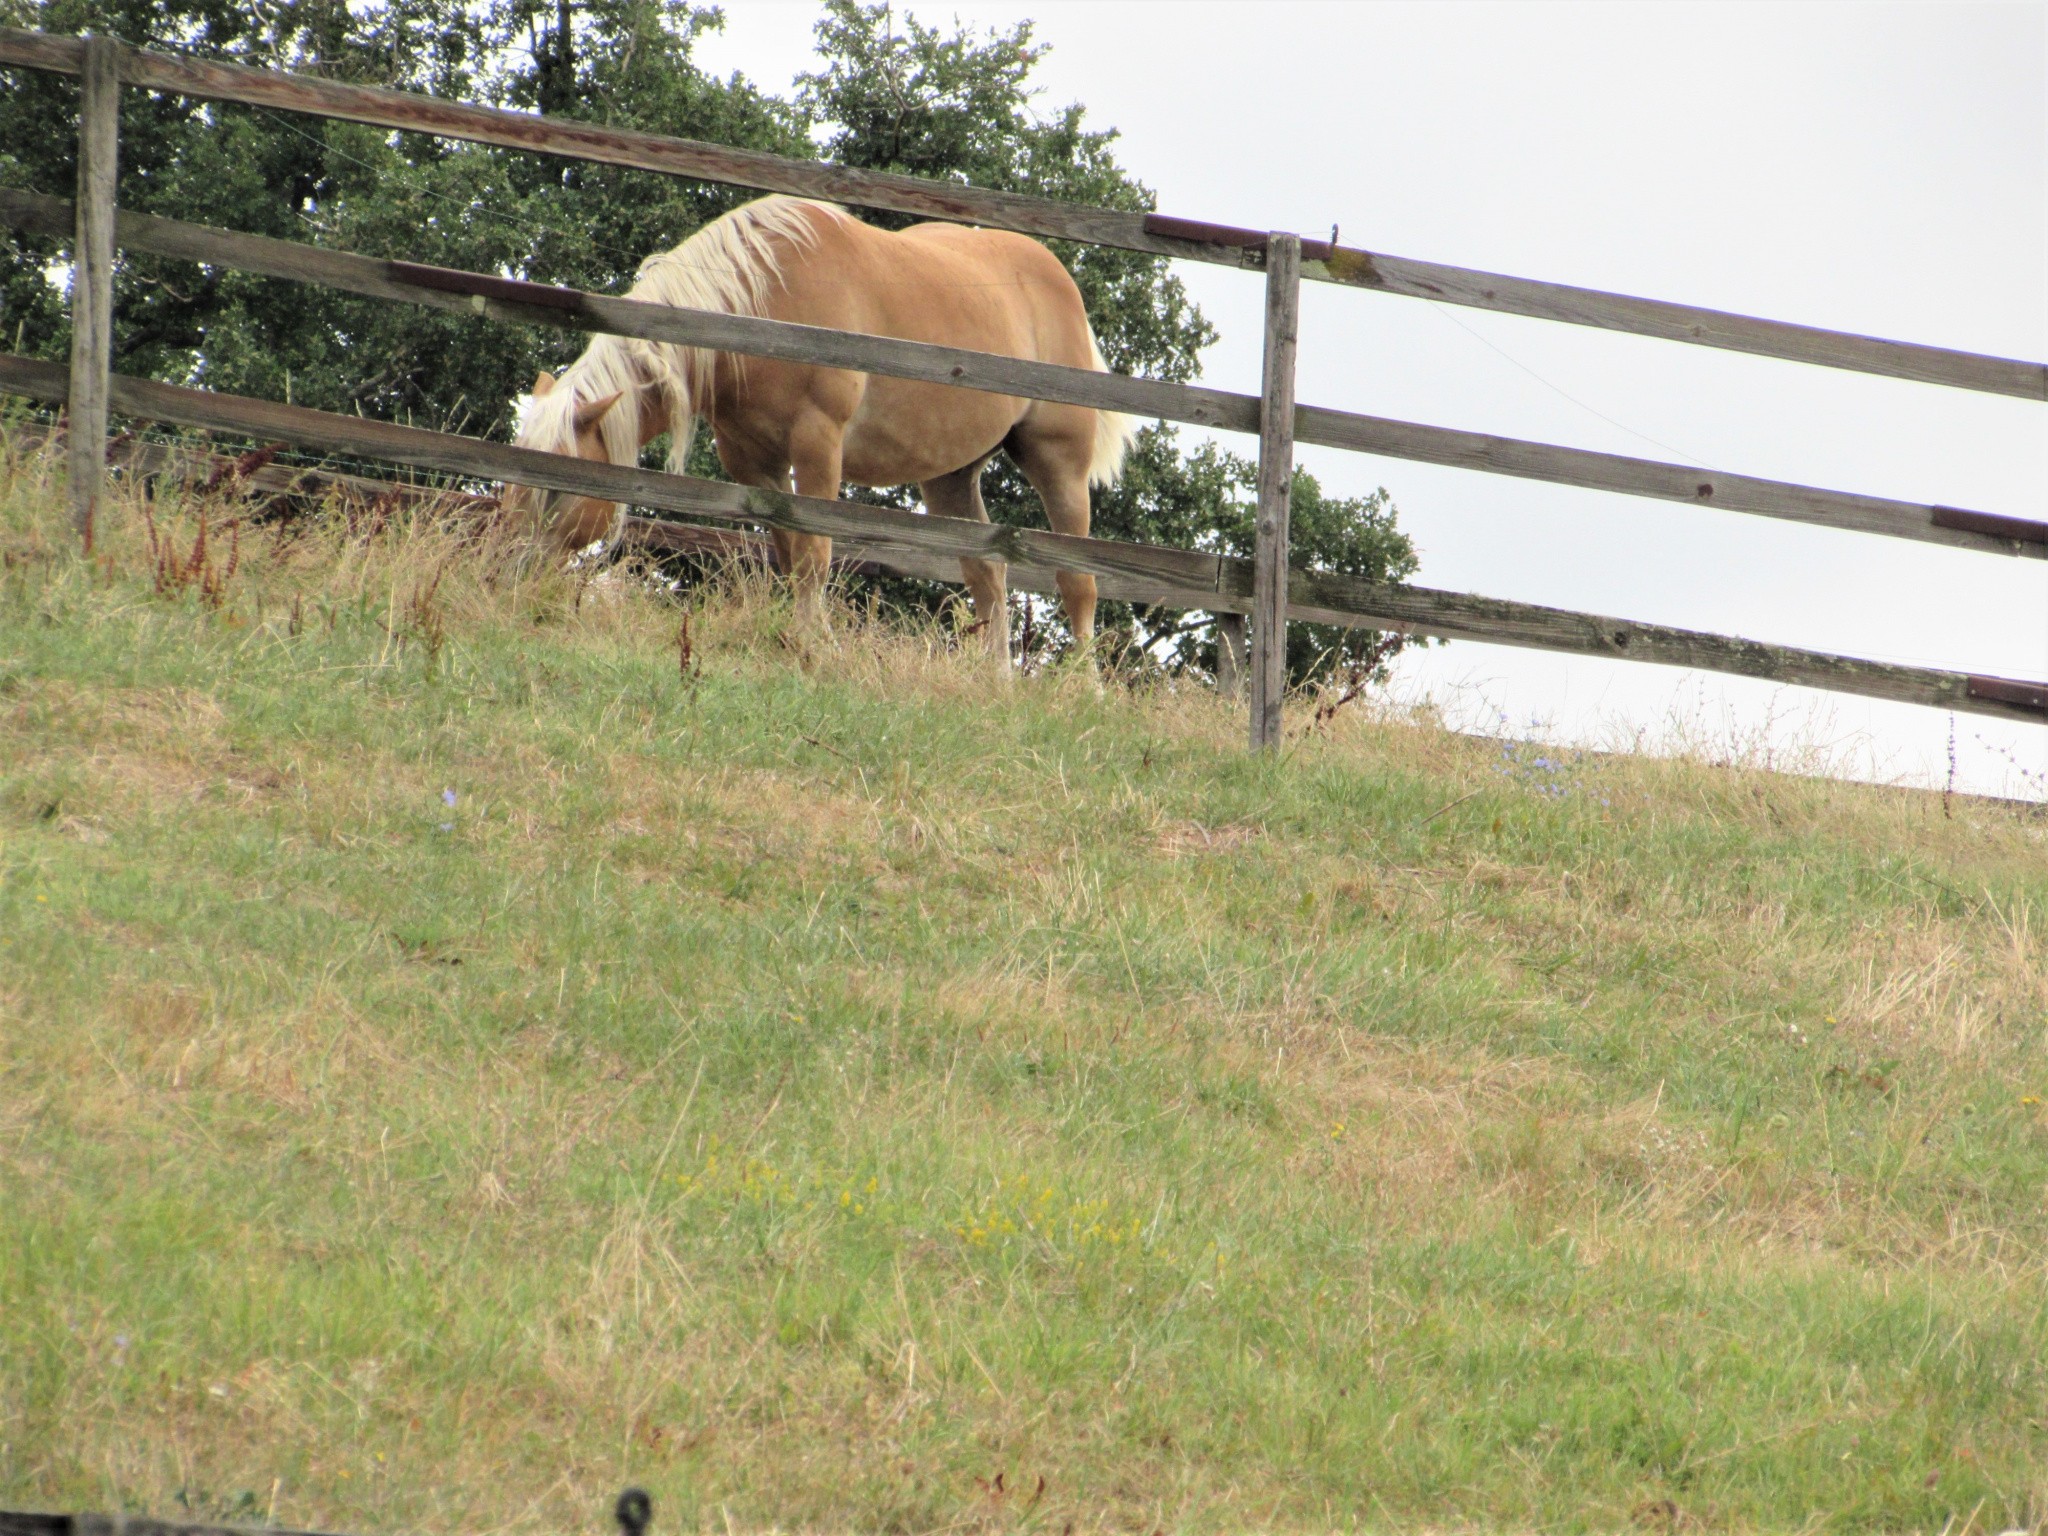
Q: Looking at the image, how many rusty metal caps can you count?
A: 4